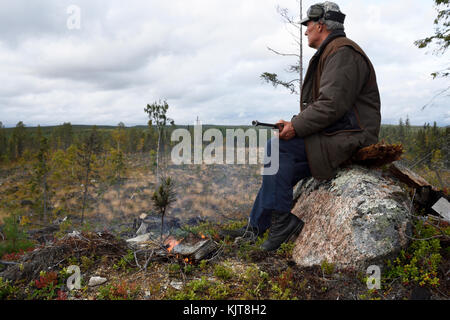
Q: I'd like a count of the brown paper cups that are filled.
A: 0